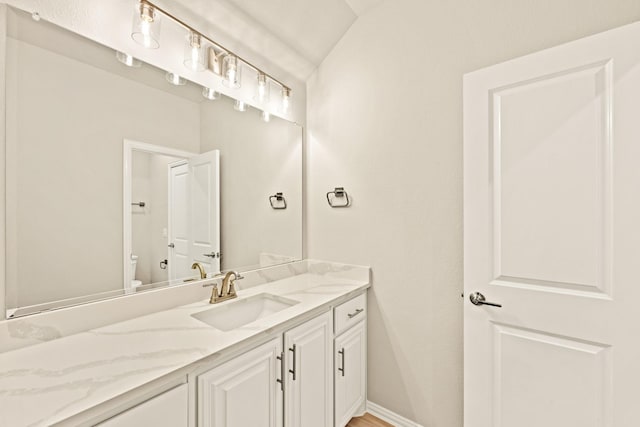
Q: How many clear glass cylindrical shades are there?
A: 5